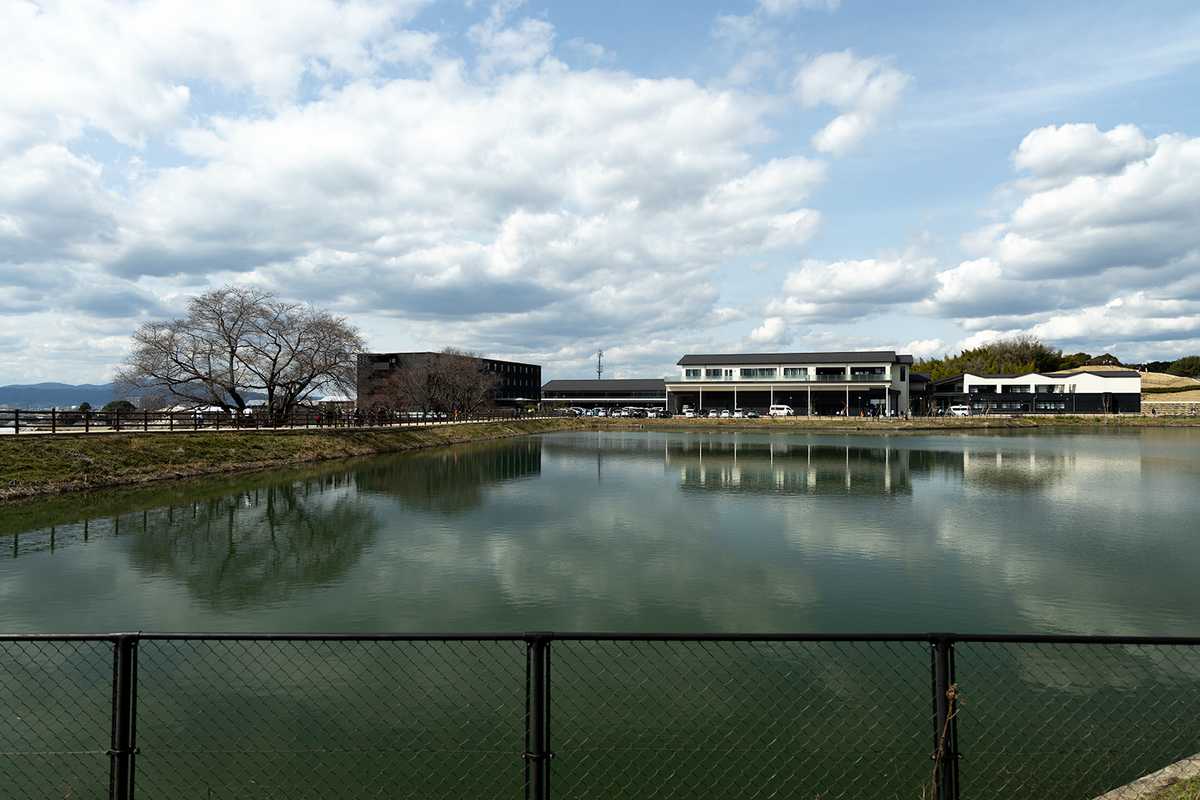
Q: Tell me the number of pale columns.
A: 7